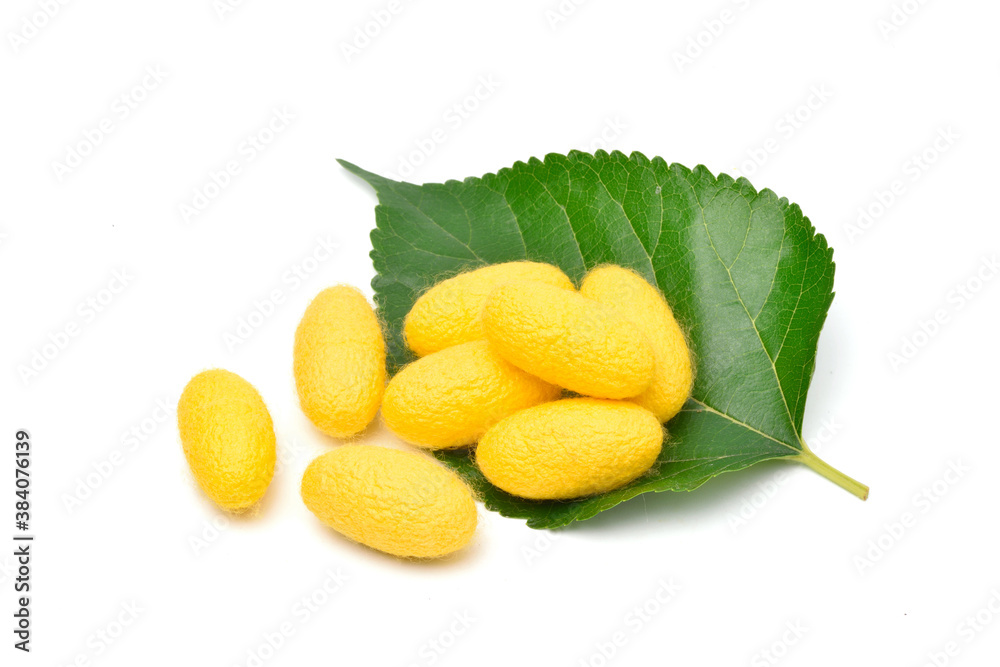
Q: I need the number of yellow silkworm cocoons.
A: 8